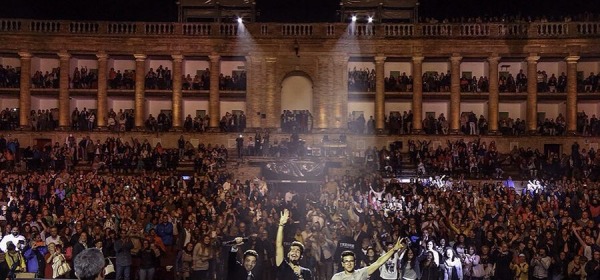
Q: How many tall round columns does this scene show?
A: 12